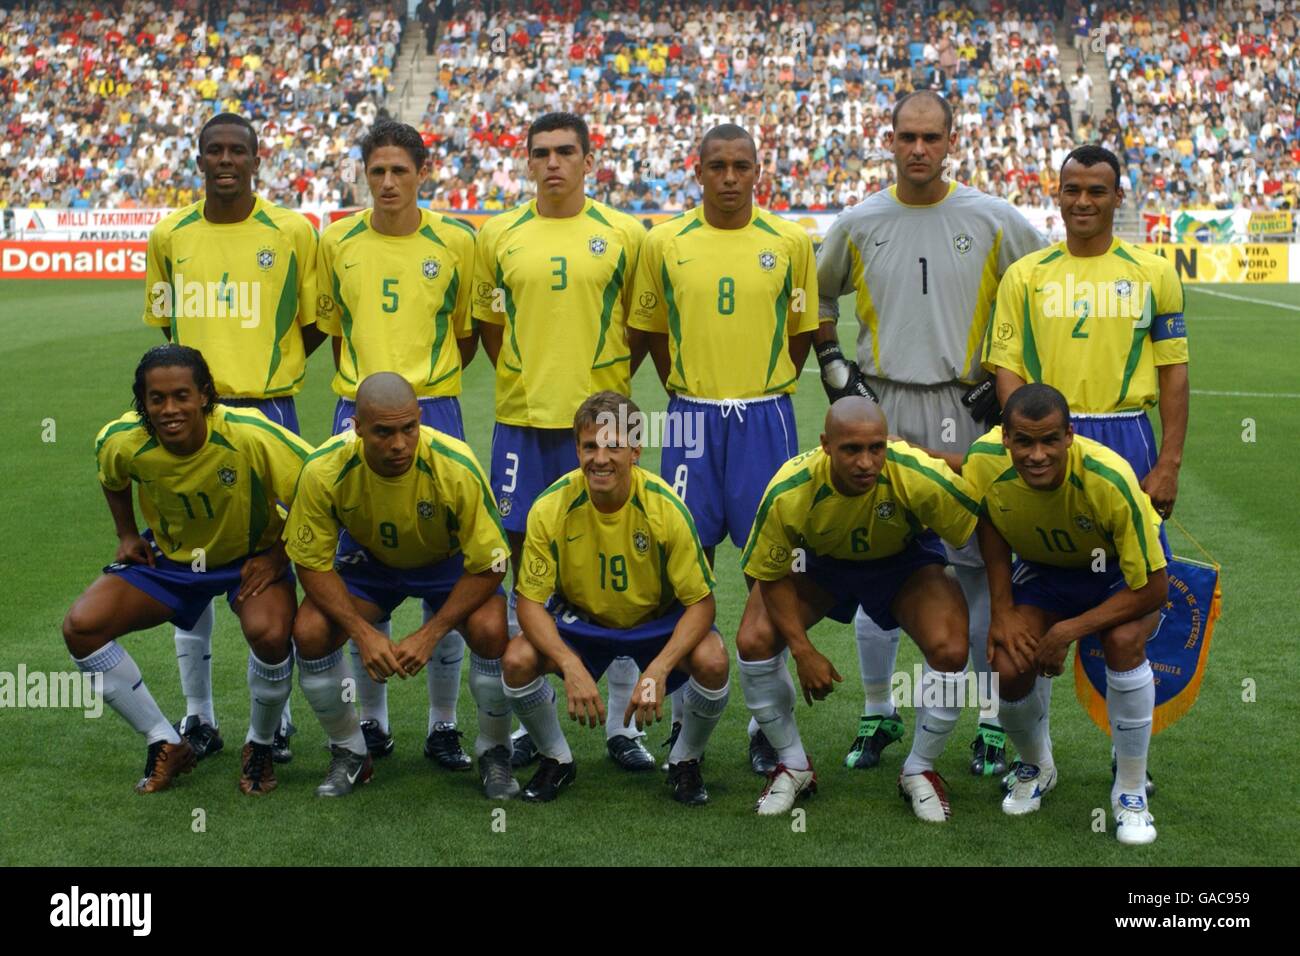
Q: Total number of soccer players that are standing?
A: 6